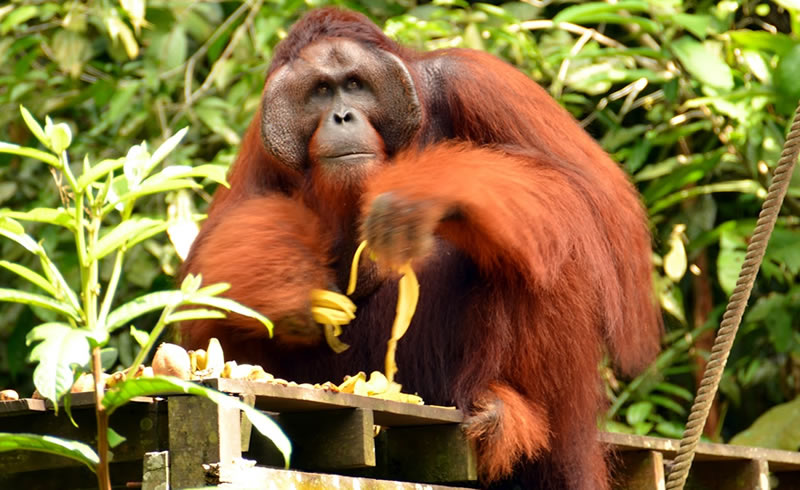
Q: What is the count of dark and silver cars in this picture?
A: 0